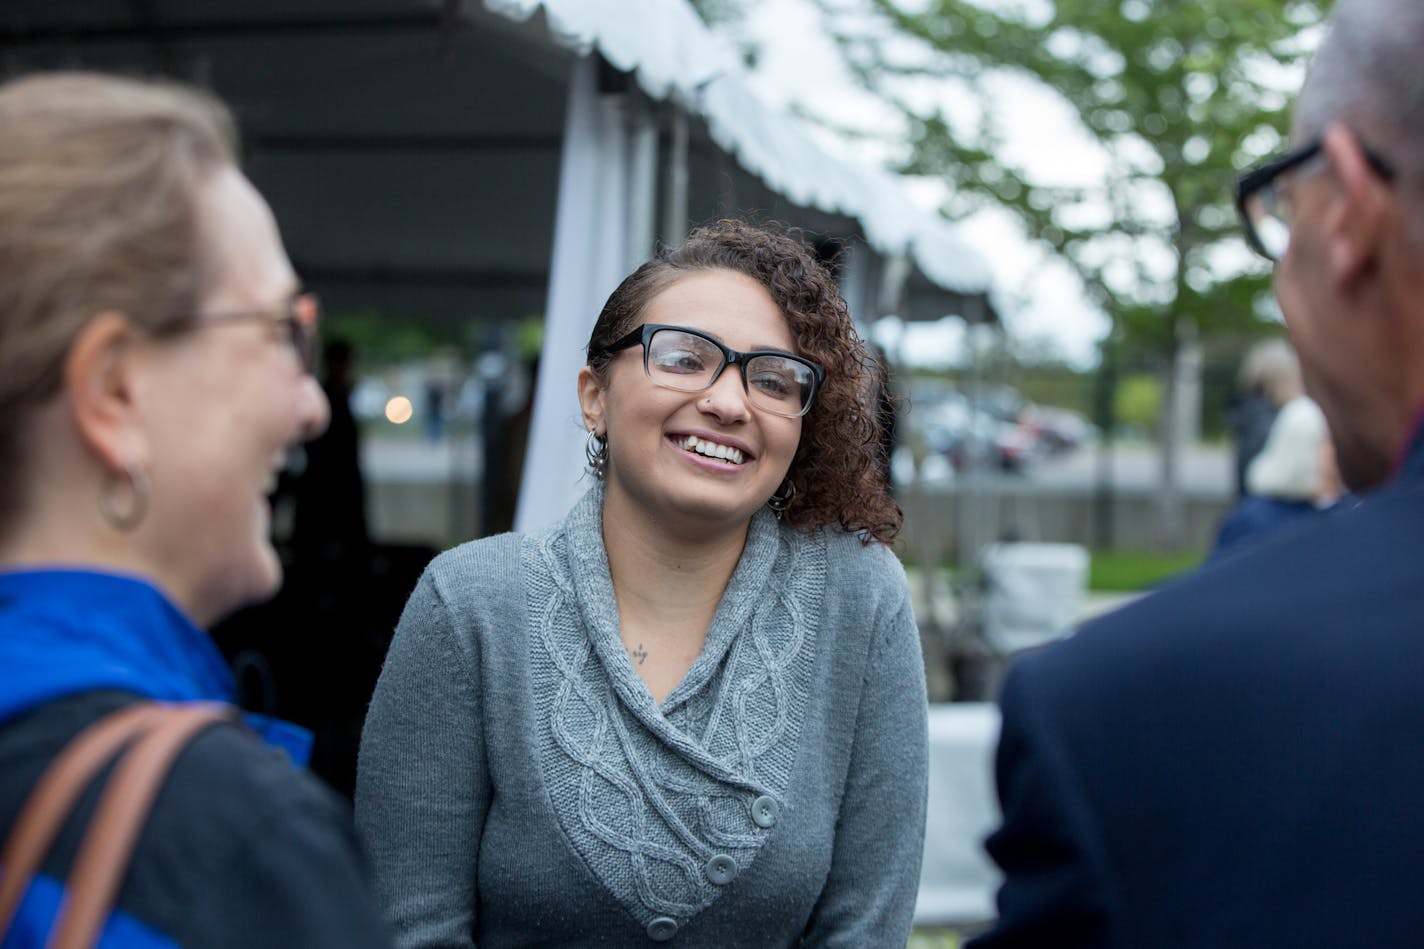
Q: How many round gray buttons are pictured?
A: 3